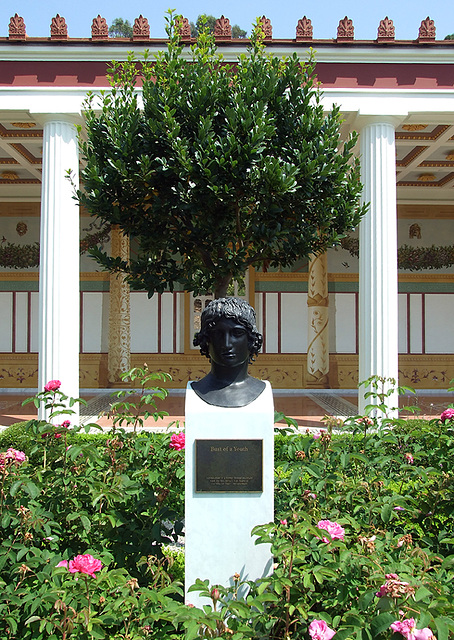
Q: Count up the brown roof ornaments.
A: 11